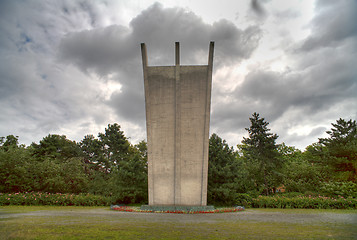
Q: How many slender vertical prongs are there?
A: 3